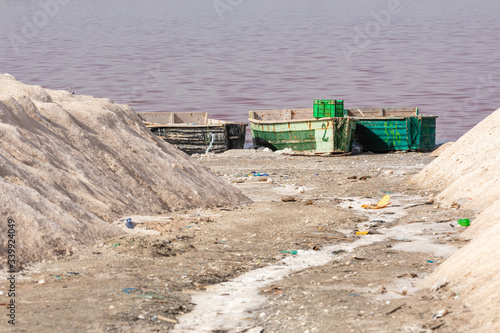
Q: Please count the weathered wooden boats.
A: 3